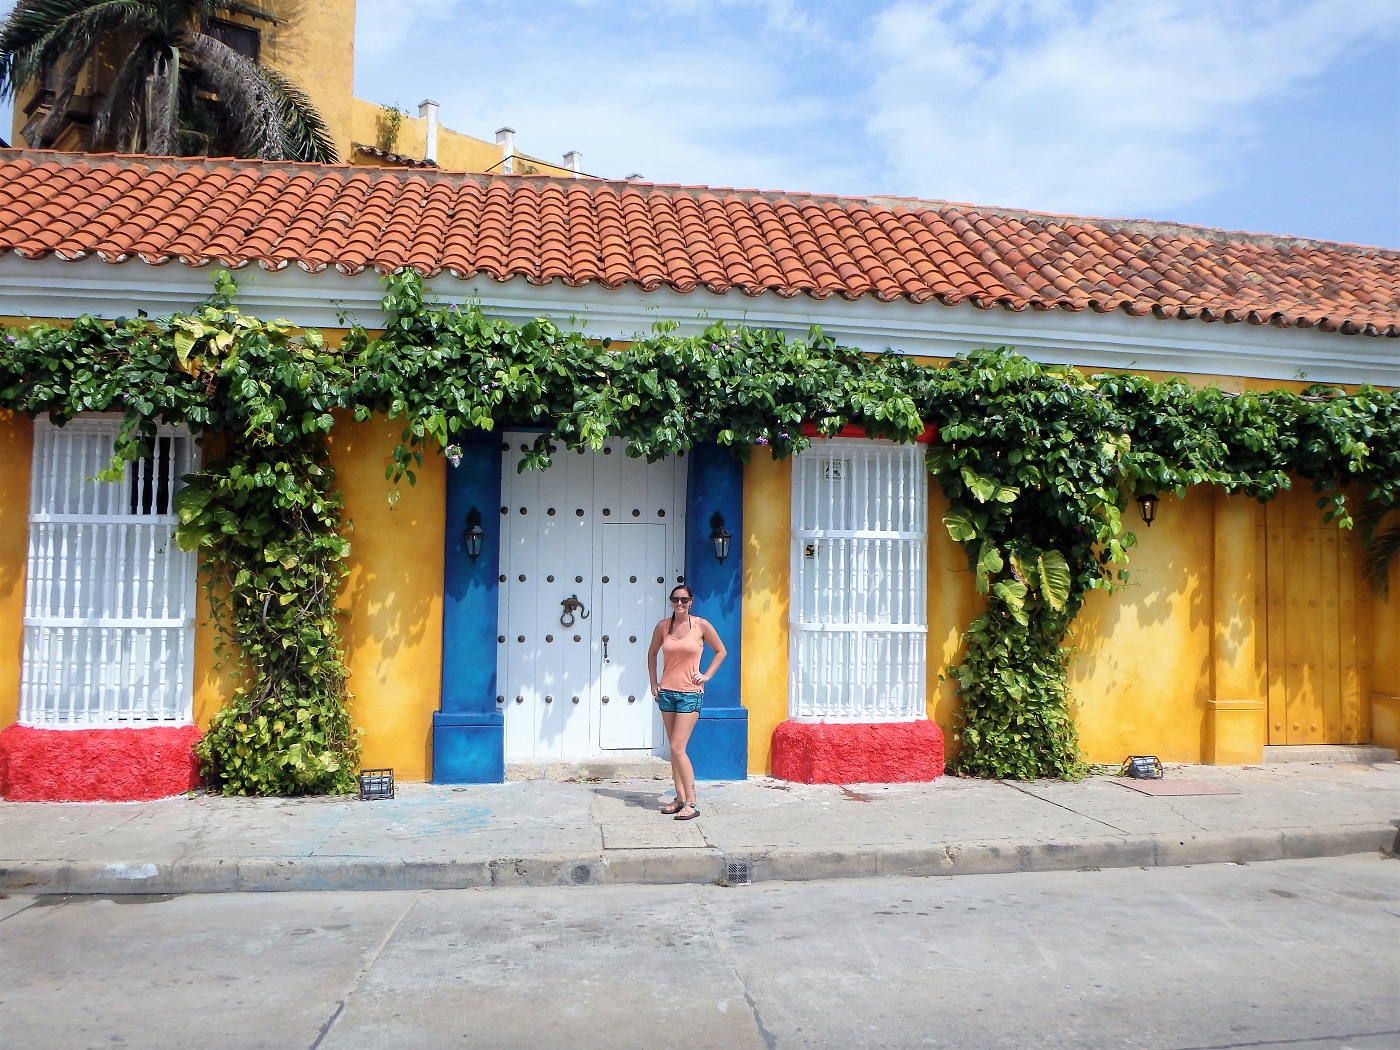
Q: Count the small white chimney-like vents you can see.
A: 4